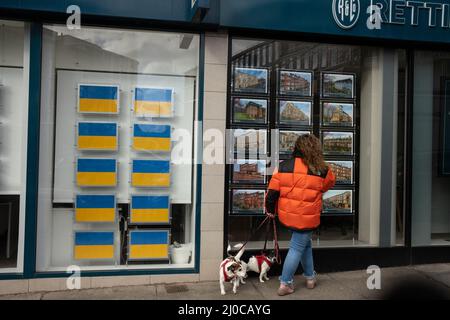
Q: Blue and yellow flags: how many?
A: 10